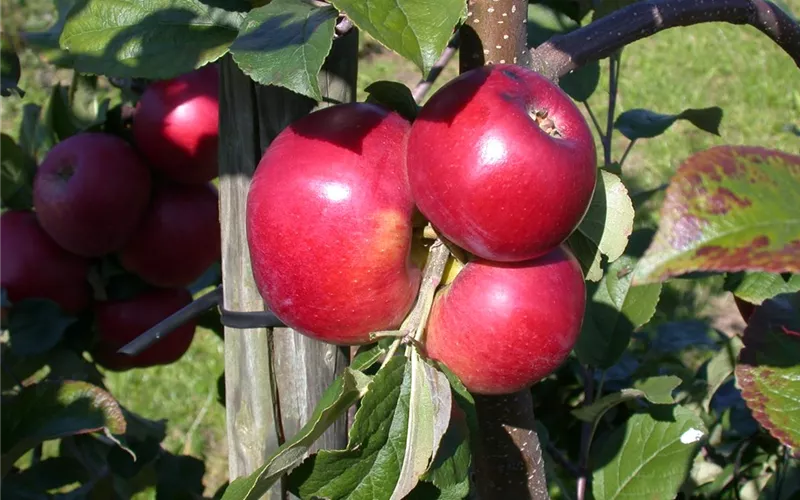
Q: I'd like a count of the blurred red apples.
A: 5